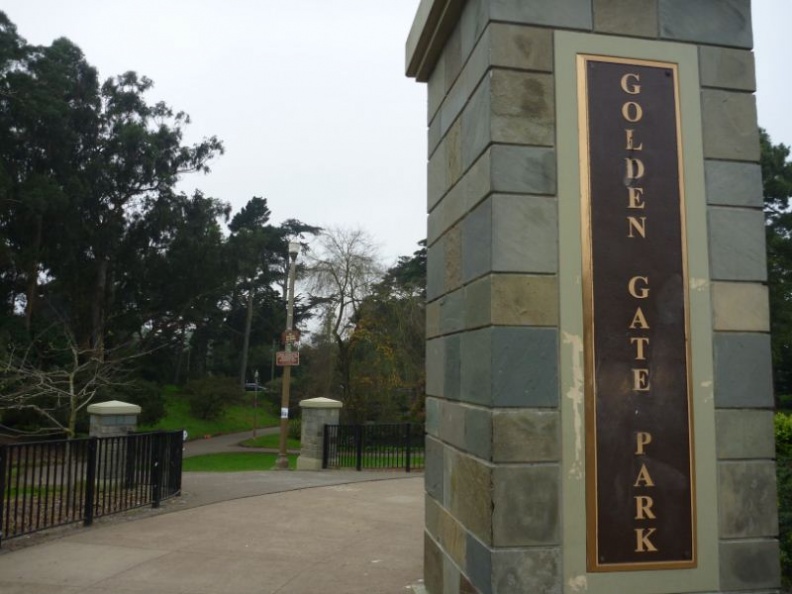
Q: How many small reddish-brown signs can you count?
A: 2